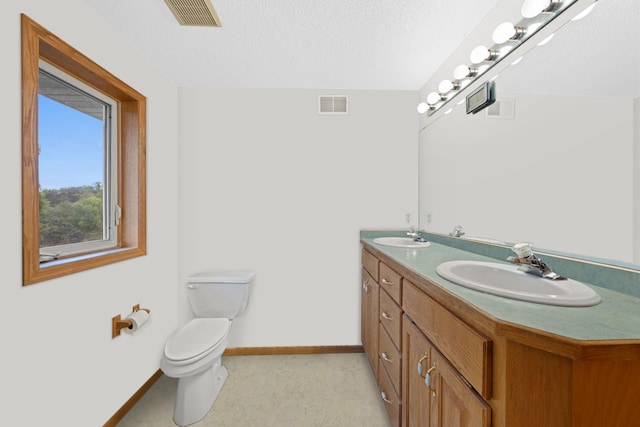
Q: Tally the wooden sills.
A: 1